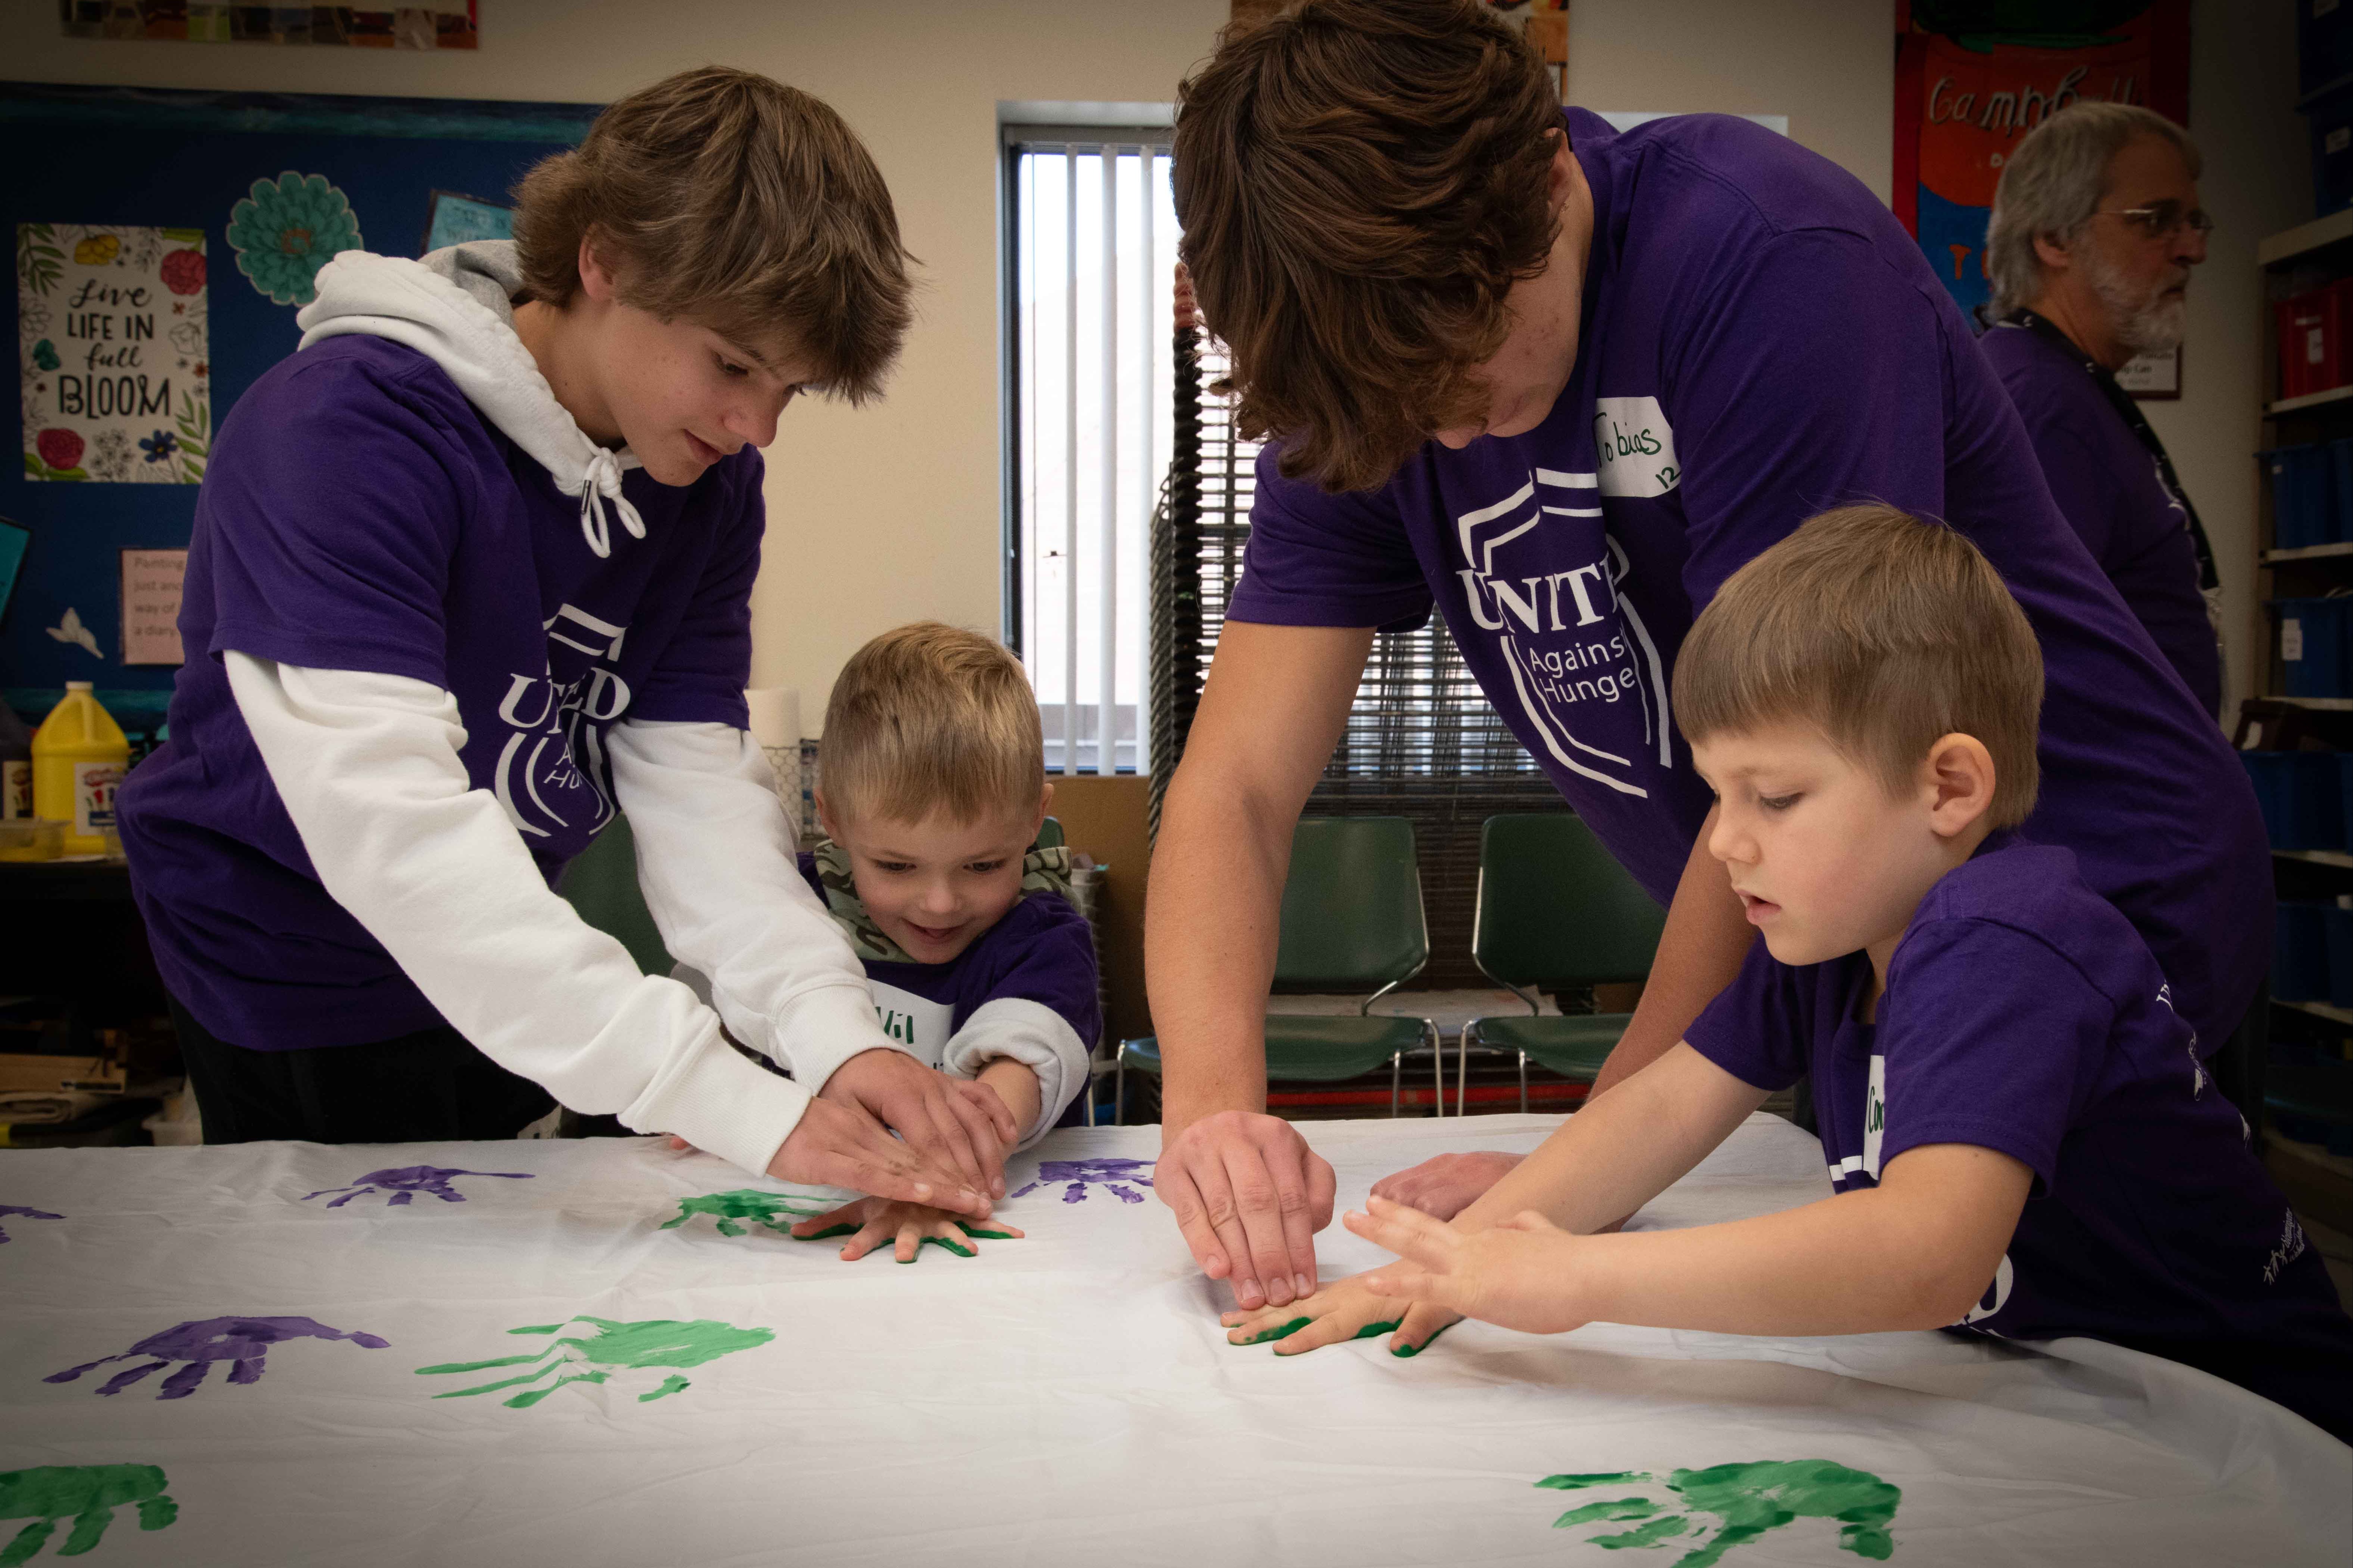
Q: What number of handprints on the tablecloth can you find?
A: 8